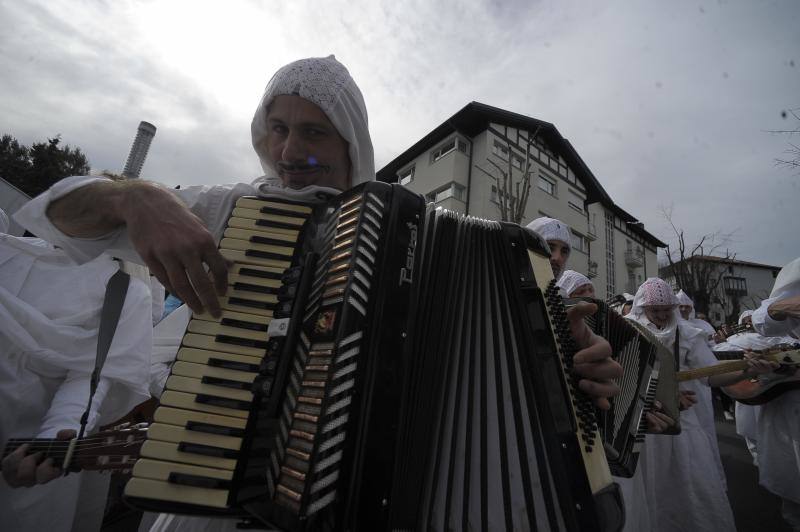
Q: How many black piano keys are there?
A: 15